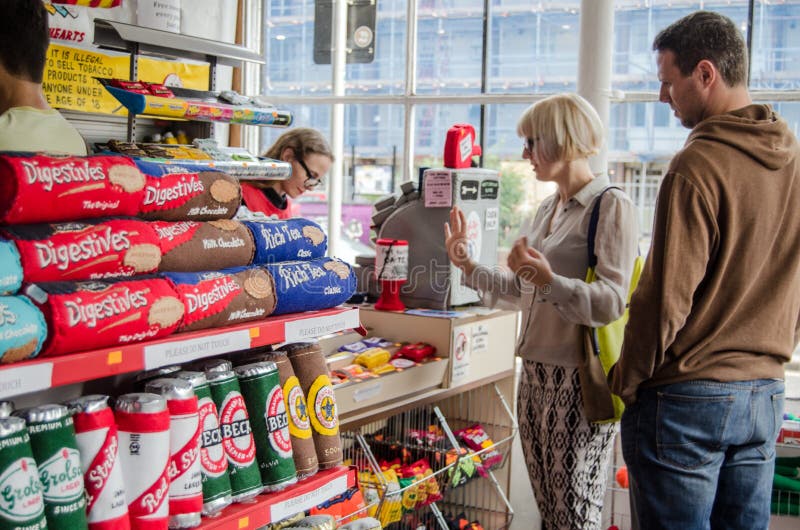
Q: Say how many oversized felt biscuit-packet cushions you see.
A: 10